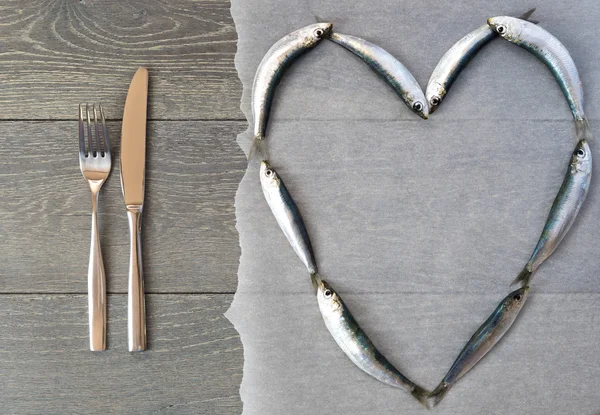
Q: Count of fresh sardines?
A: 8